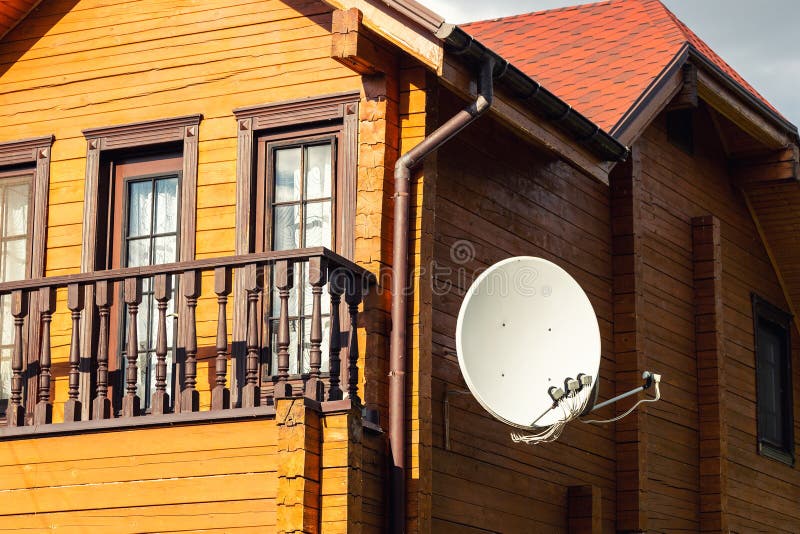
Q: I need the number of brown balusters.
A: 13